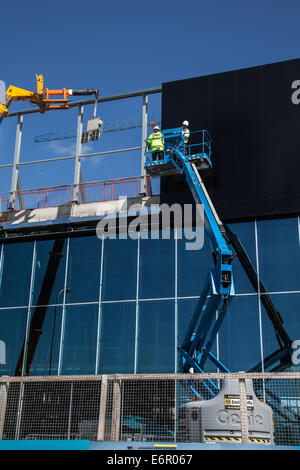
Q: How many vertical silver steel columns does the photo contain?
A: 3